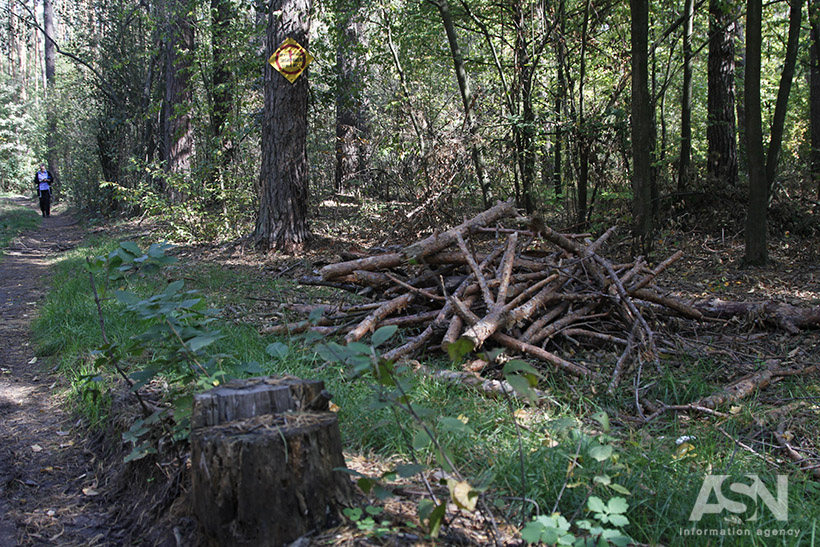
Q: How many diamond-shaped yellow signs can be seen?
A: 1